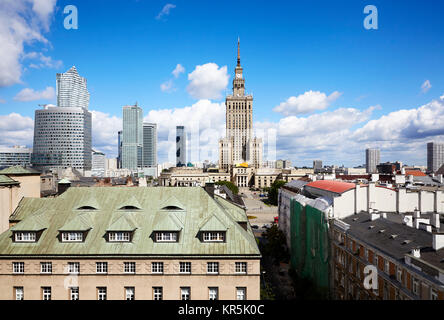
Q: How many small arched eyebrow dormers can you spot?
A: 3